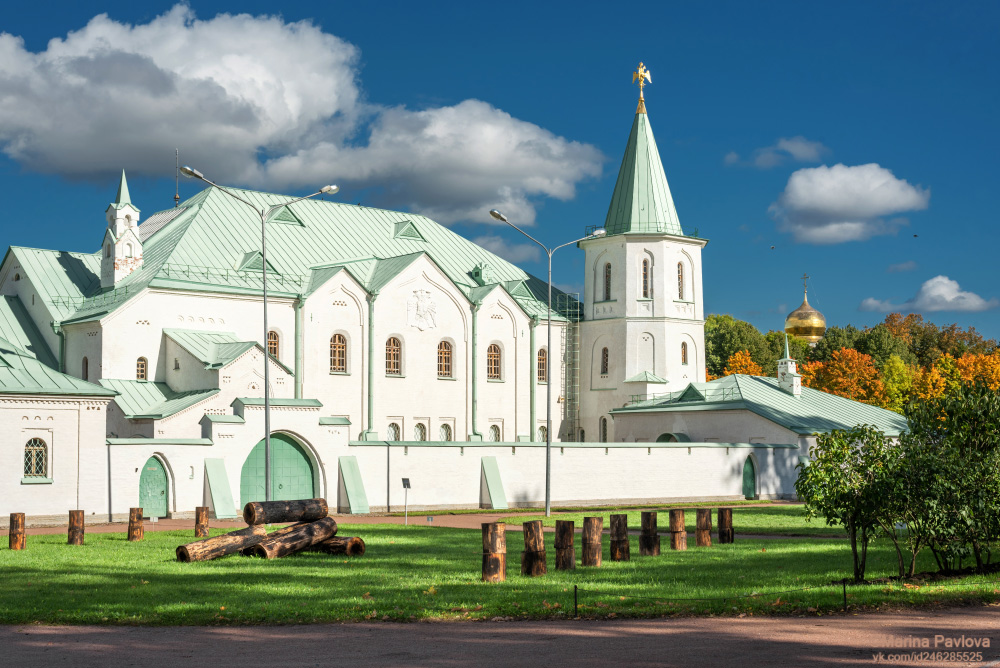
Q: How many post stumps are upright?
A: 13